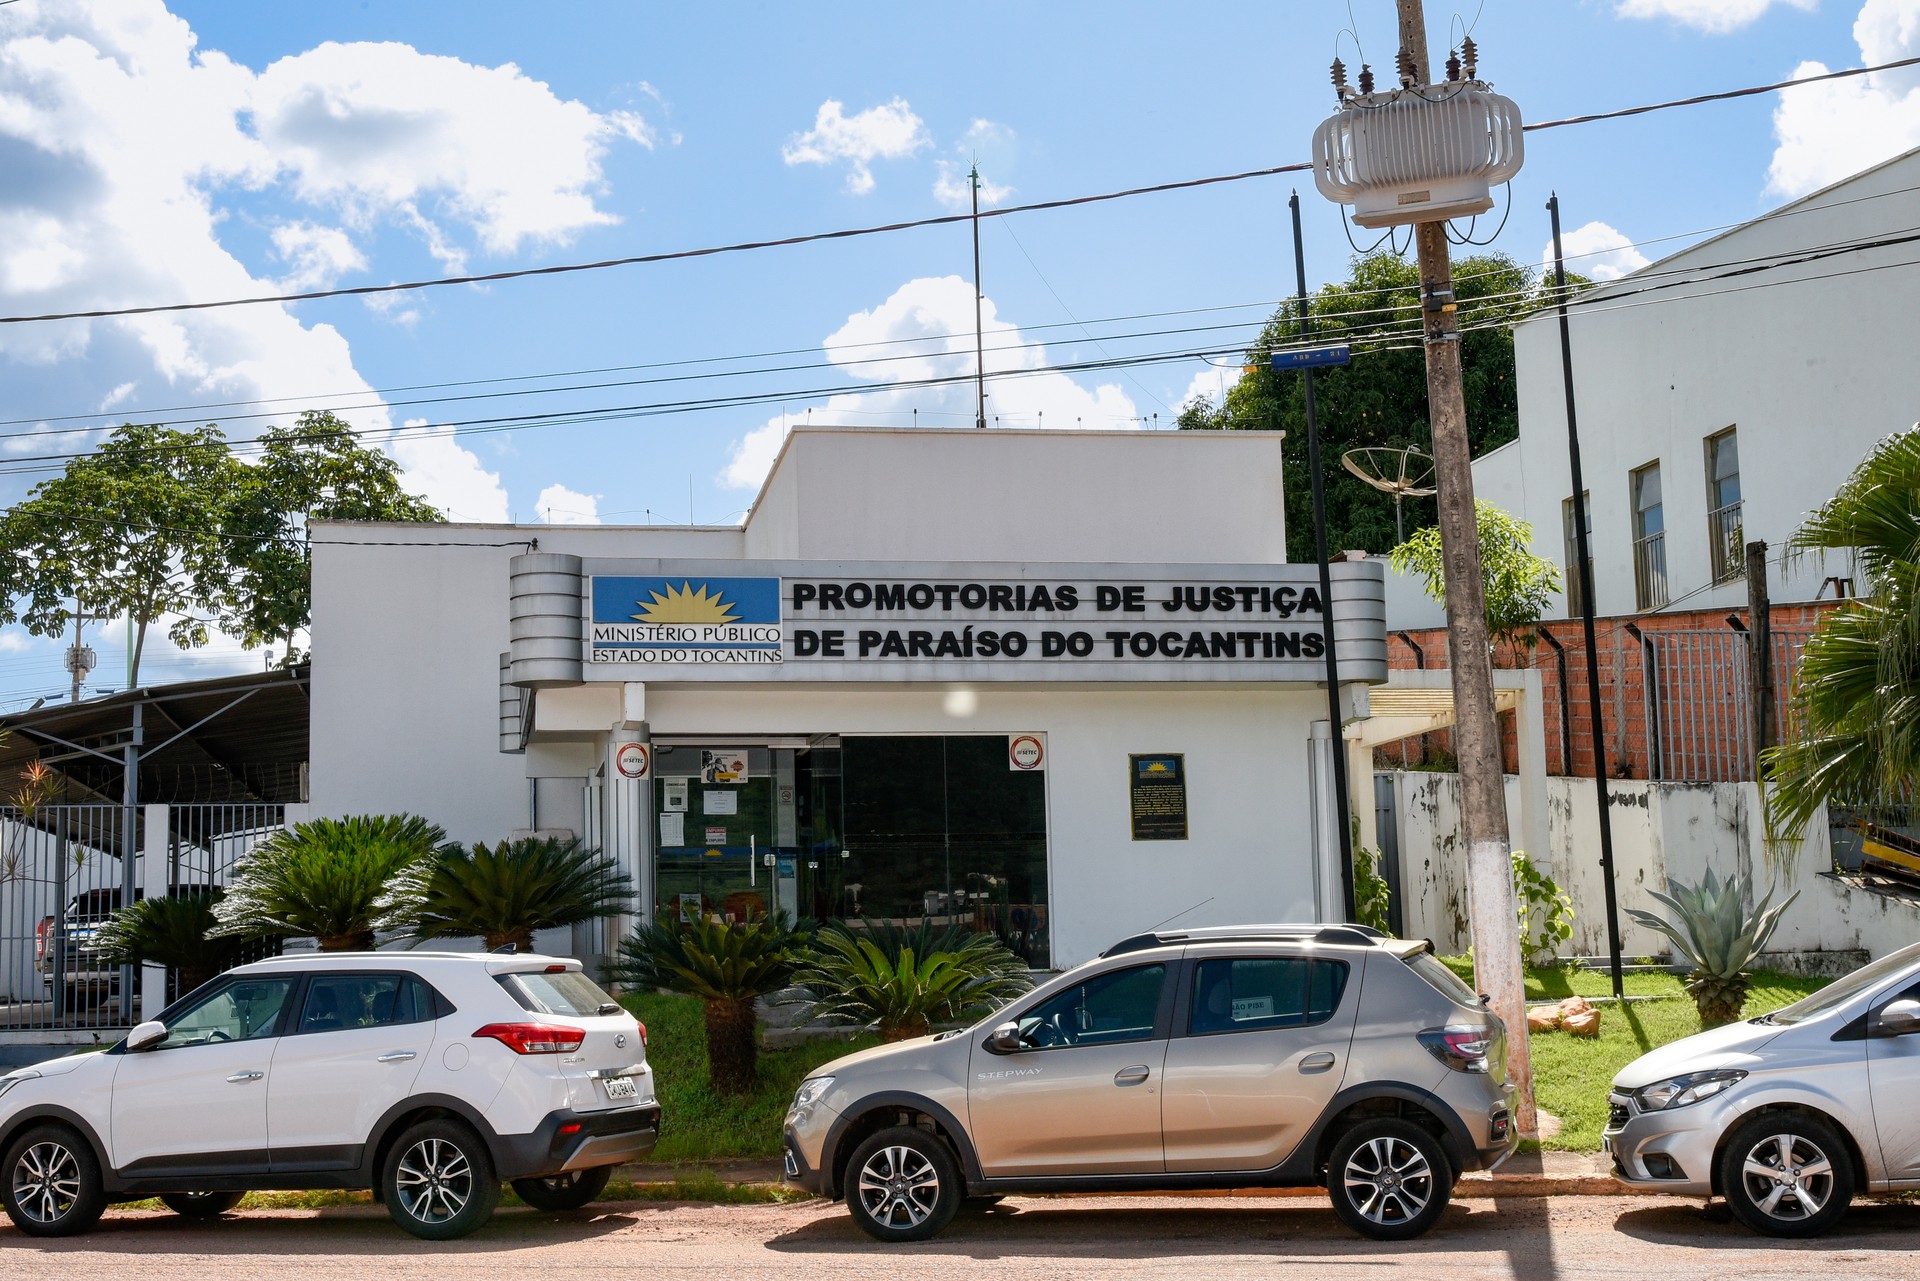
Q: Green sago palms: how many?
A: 5